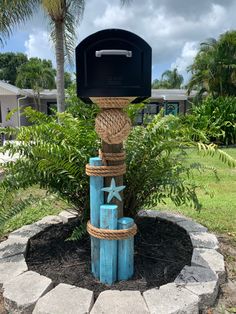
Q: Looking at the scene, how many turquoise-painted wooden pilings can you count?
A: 3